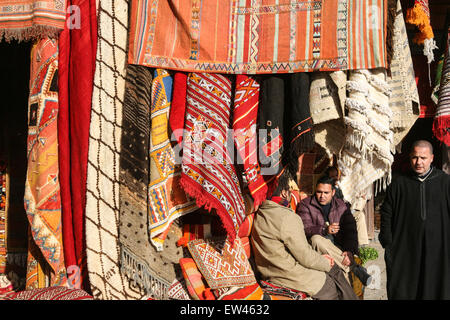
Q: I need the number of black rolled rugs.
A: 2